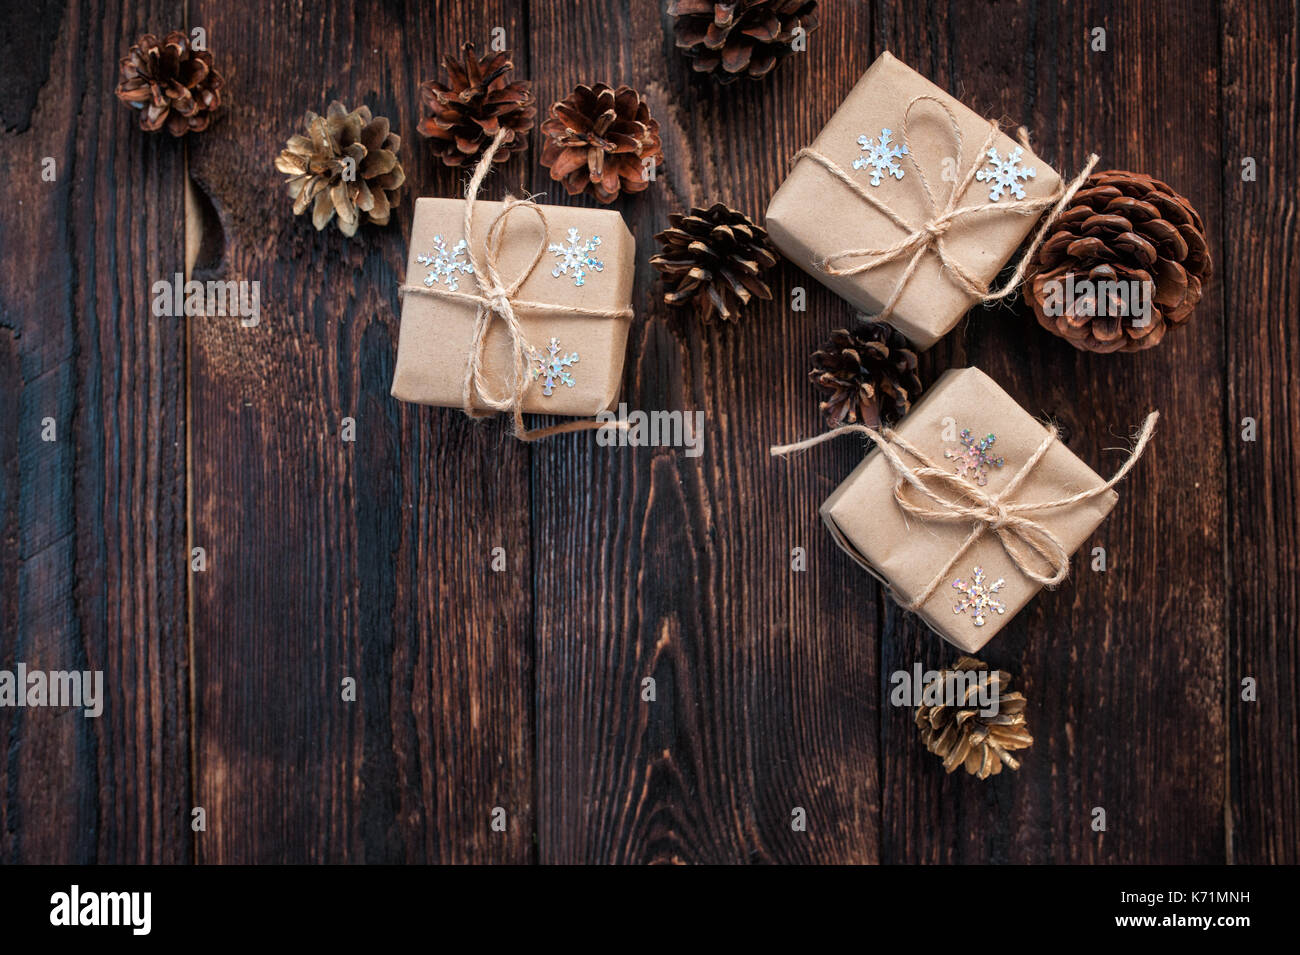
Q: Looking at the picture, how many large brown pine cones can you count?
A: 1